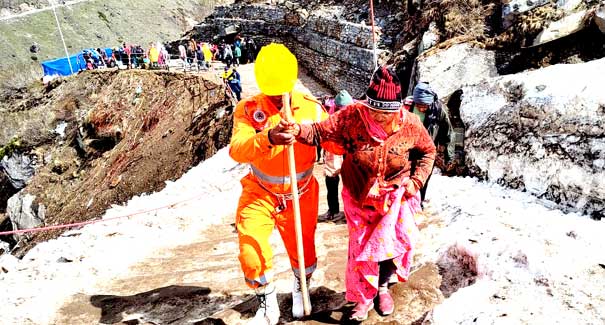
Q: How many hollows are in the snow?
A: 1